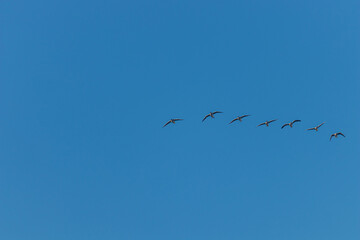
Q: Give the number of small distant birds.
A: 7